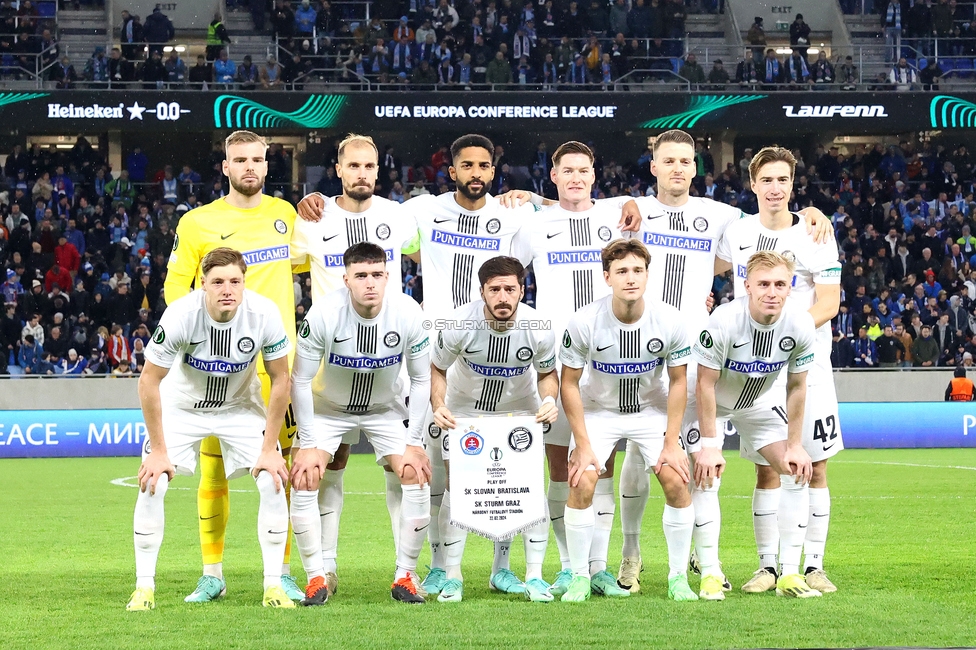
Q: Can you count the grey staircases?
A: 4